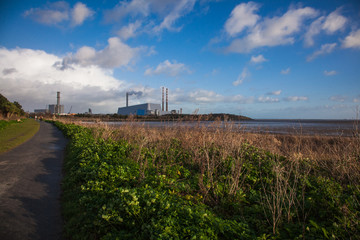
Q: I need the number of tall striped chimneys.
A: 2